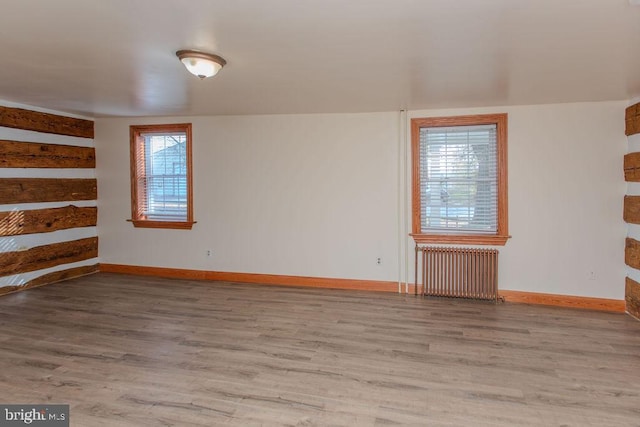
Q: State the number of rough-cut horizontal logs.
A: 11